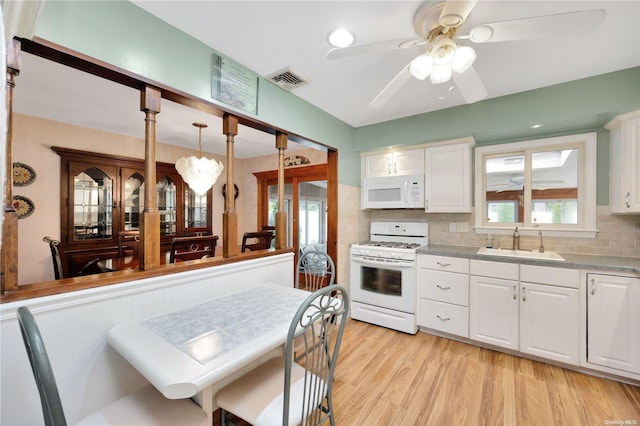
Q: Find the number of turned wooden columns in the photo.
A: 4